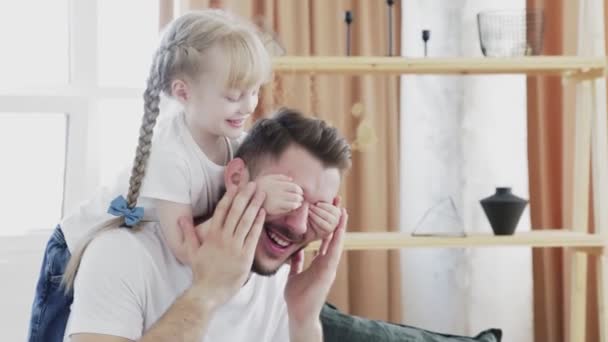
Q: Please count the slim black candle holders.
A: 3